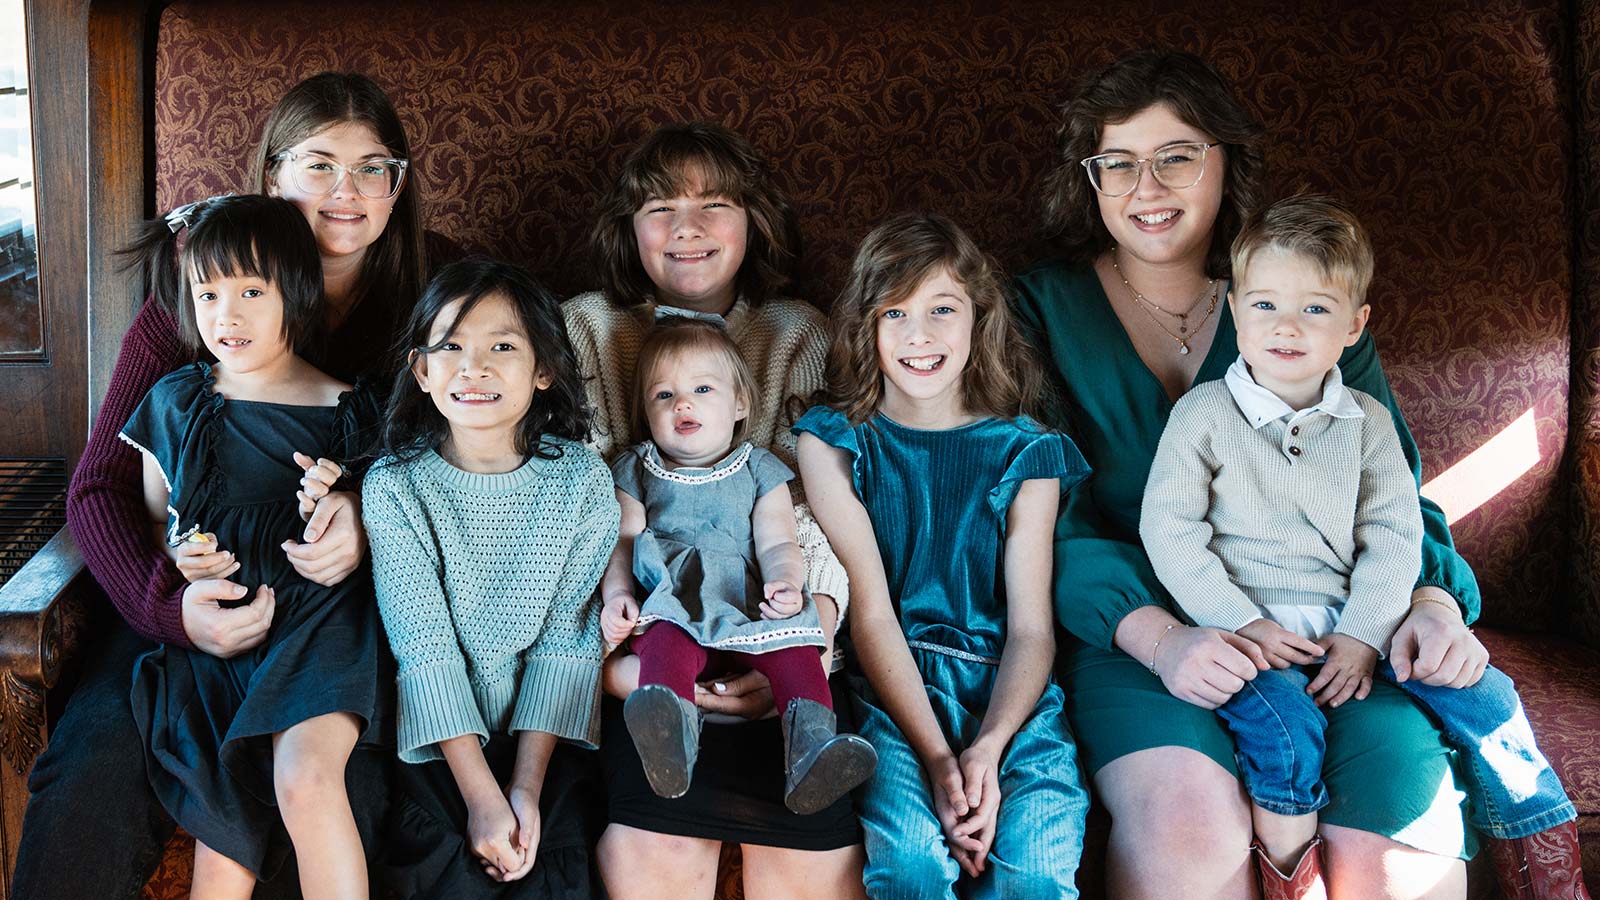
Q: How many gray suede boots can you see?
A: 2